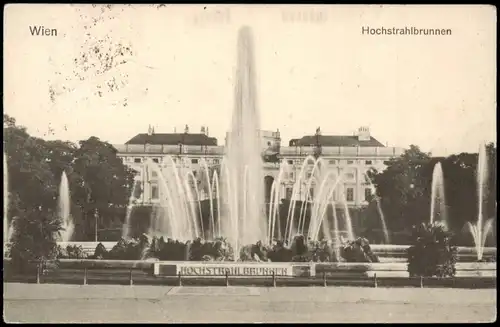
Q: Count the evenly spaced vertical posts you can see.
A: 9